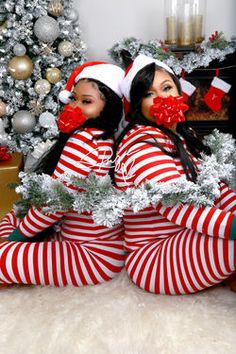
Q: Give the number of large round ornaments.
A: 3